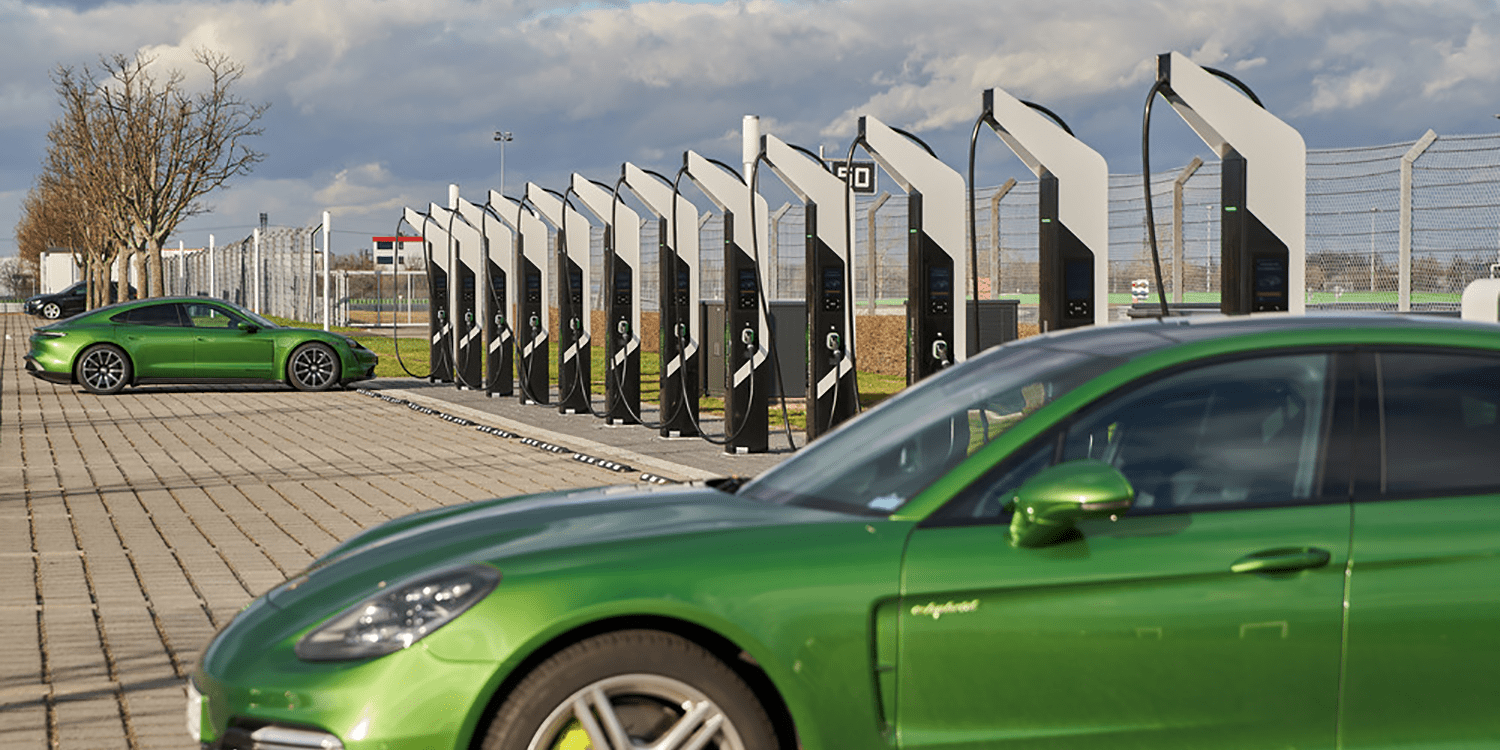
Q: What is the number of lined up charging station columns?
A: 12